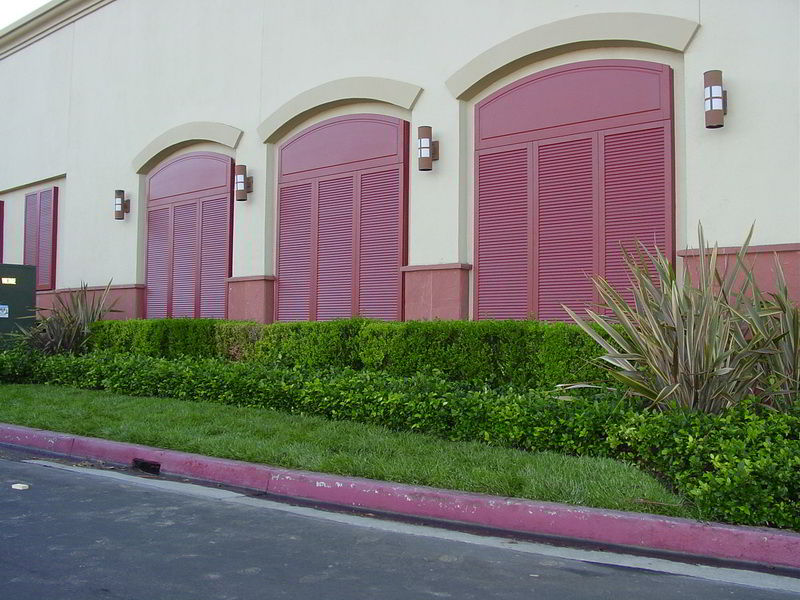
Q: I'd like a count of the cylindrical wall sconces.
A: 4